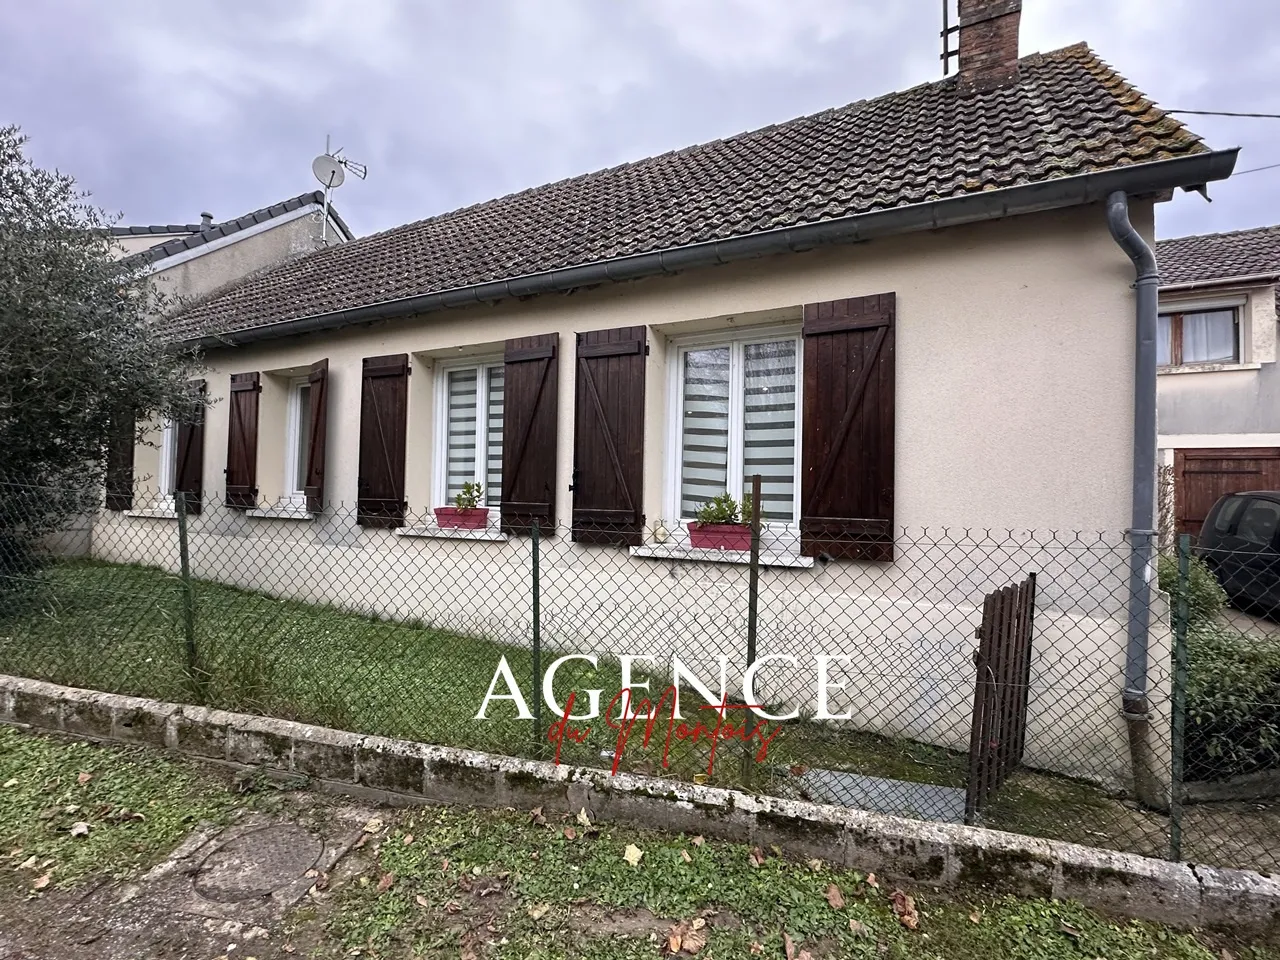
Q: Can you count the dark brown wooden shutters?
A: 8